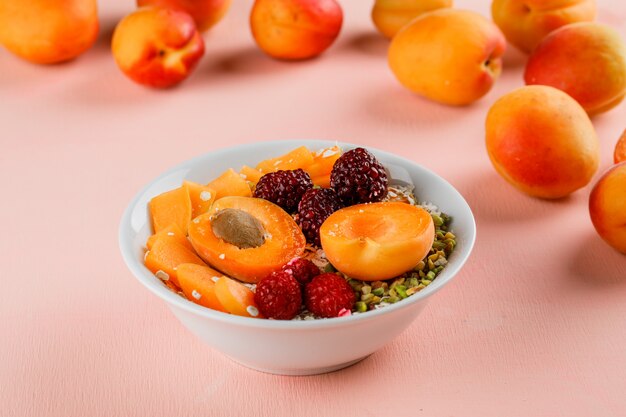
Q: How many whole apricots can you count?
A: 11